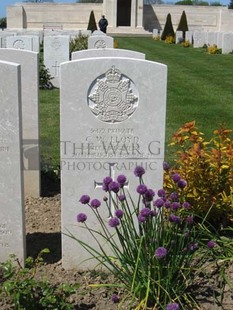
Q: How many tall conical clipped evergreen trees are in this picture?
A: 3